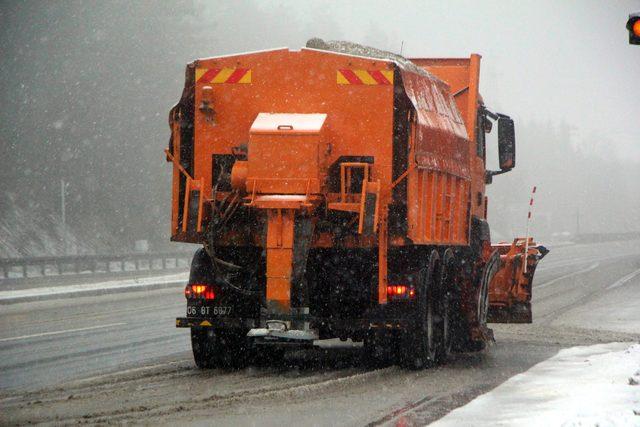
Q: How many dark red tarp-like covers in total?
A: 1